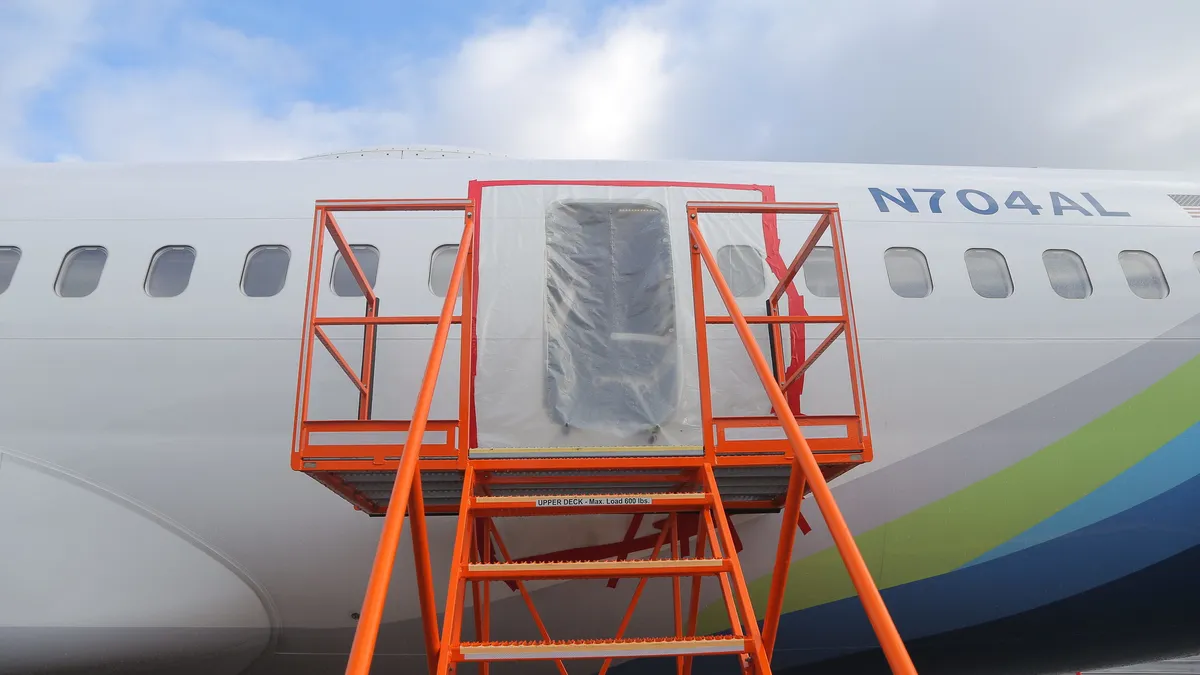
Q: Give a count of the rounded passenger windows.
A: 13